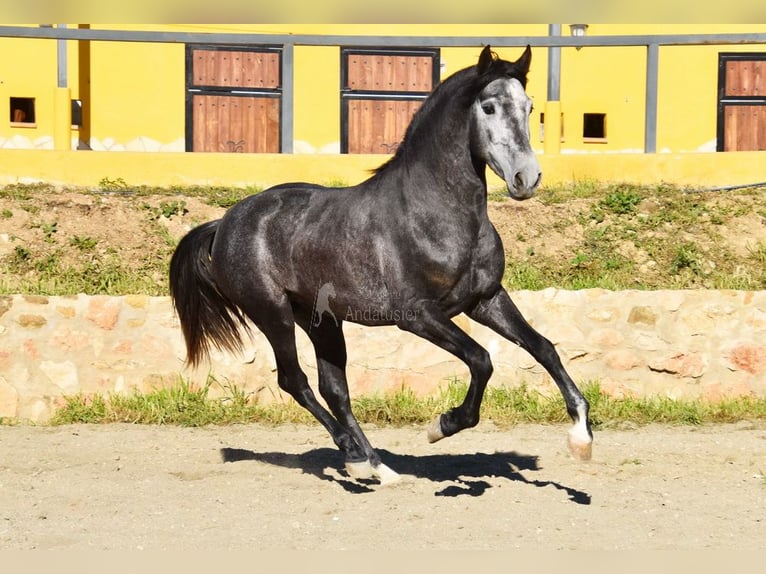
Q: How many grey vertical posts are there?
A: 4